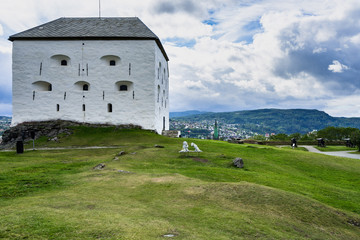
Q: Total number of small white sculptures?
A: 2